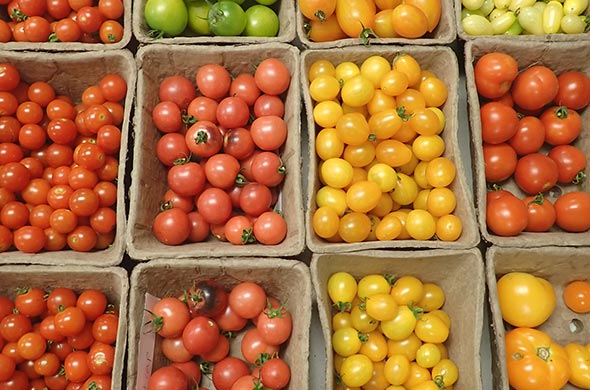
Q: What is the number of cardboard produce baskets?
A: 12